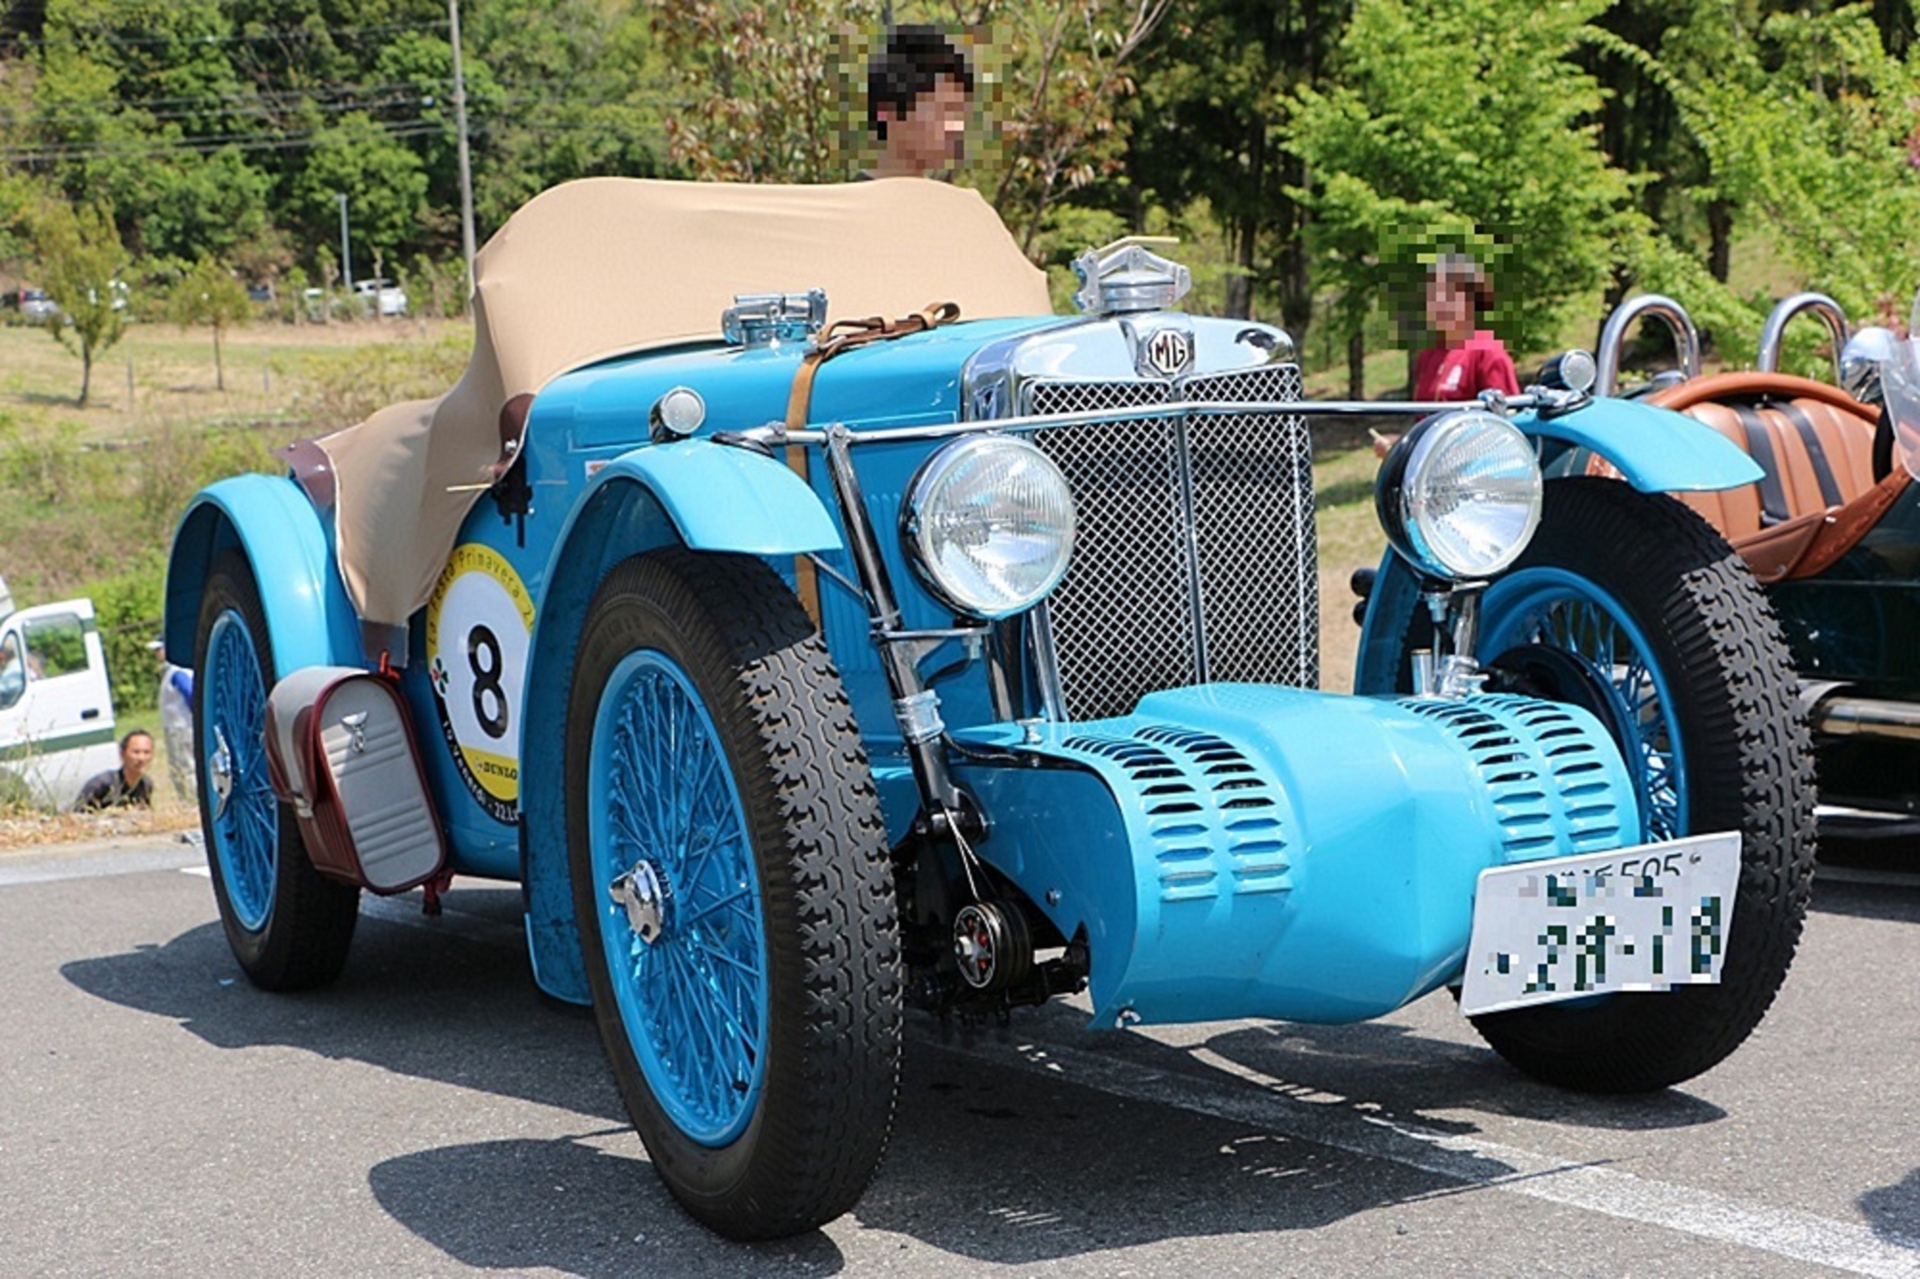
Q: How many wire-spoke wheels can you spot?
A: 3